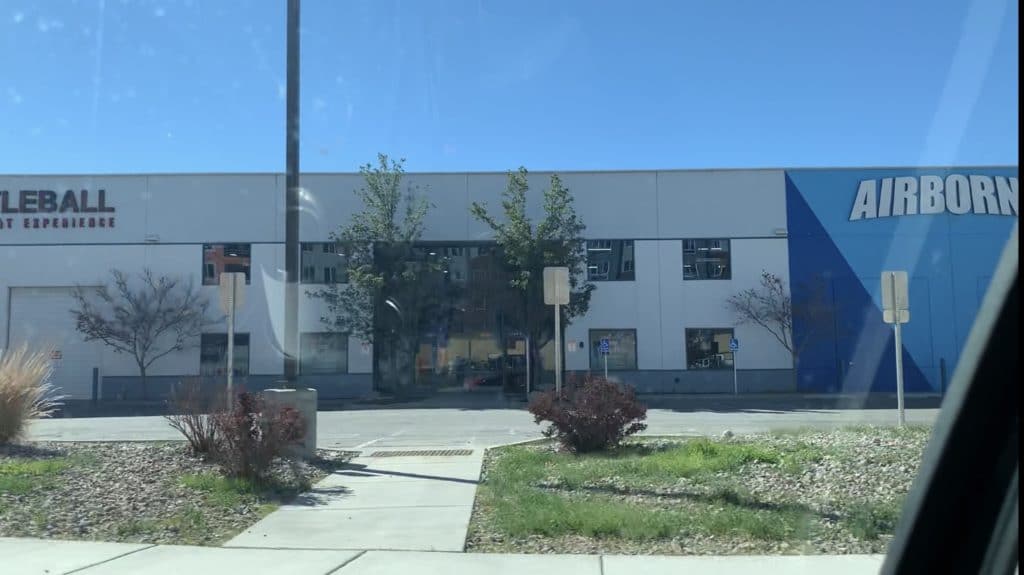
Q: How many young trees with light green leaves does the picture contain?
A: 2